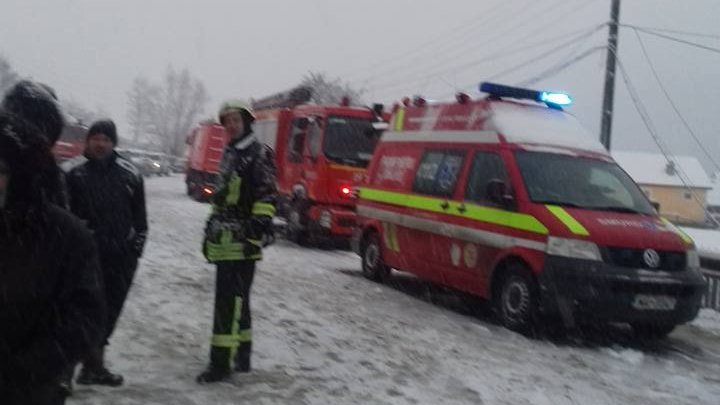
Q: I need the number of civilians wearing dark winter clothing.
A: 3